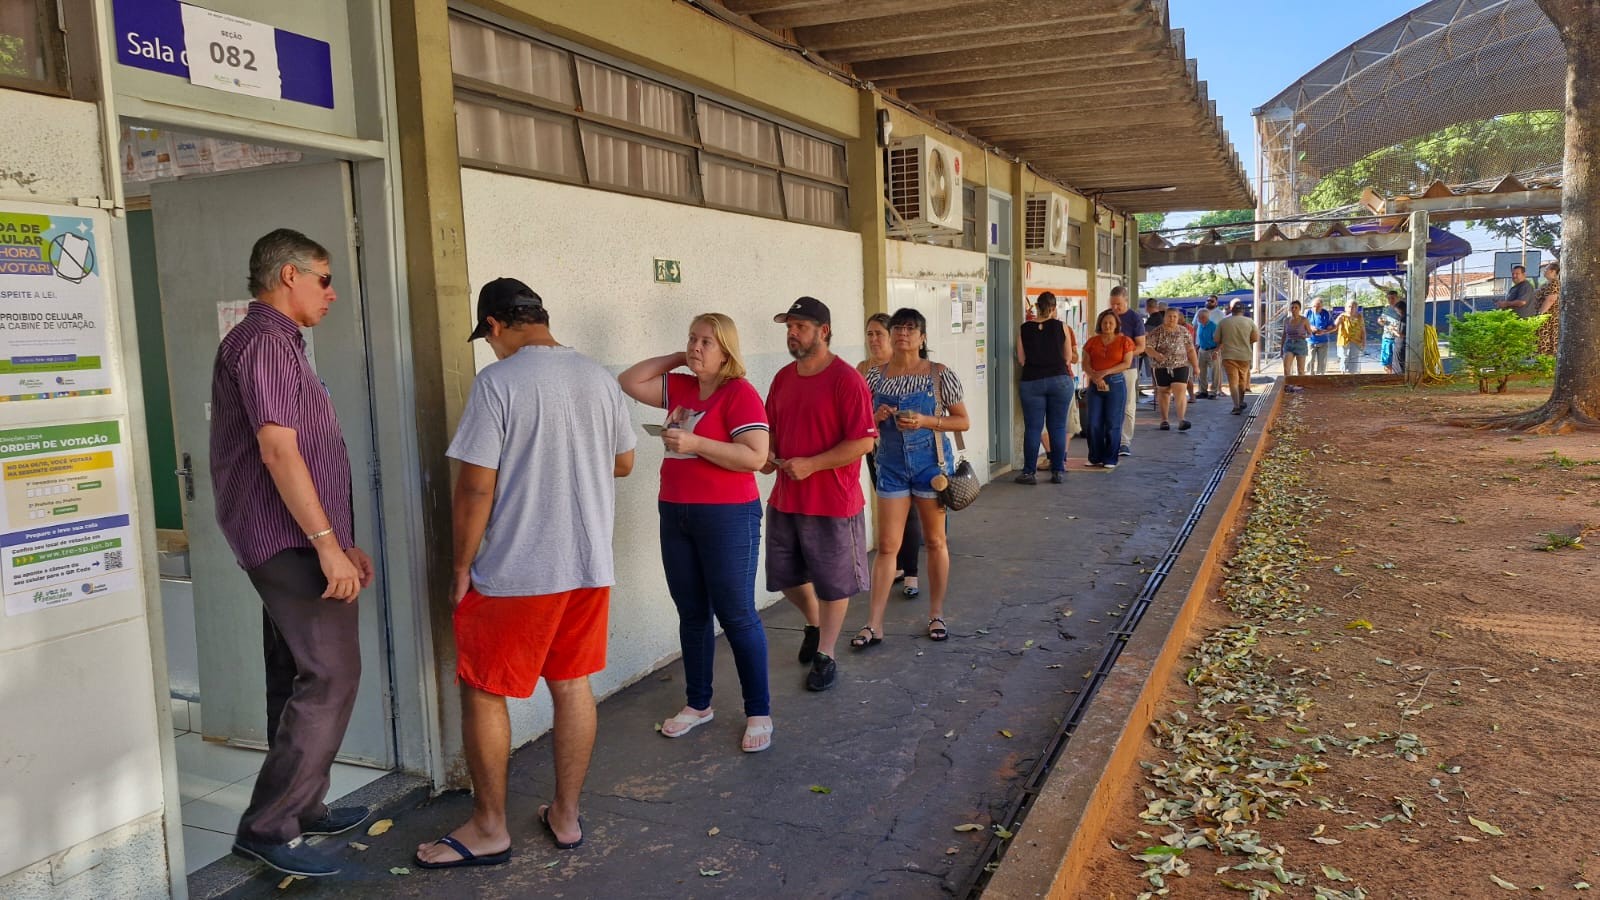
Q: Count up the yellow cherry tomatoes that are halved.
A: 0